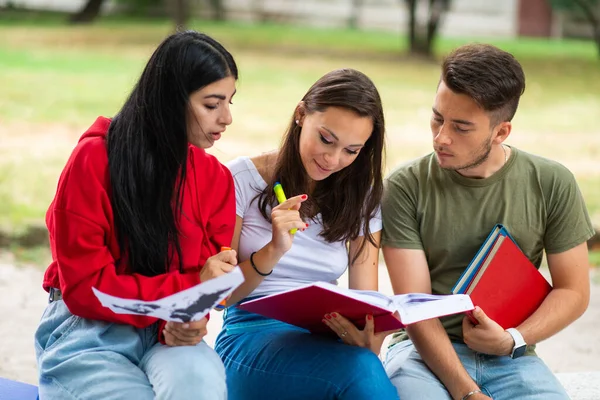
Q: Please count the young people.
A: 3